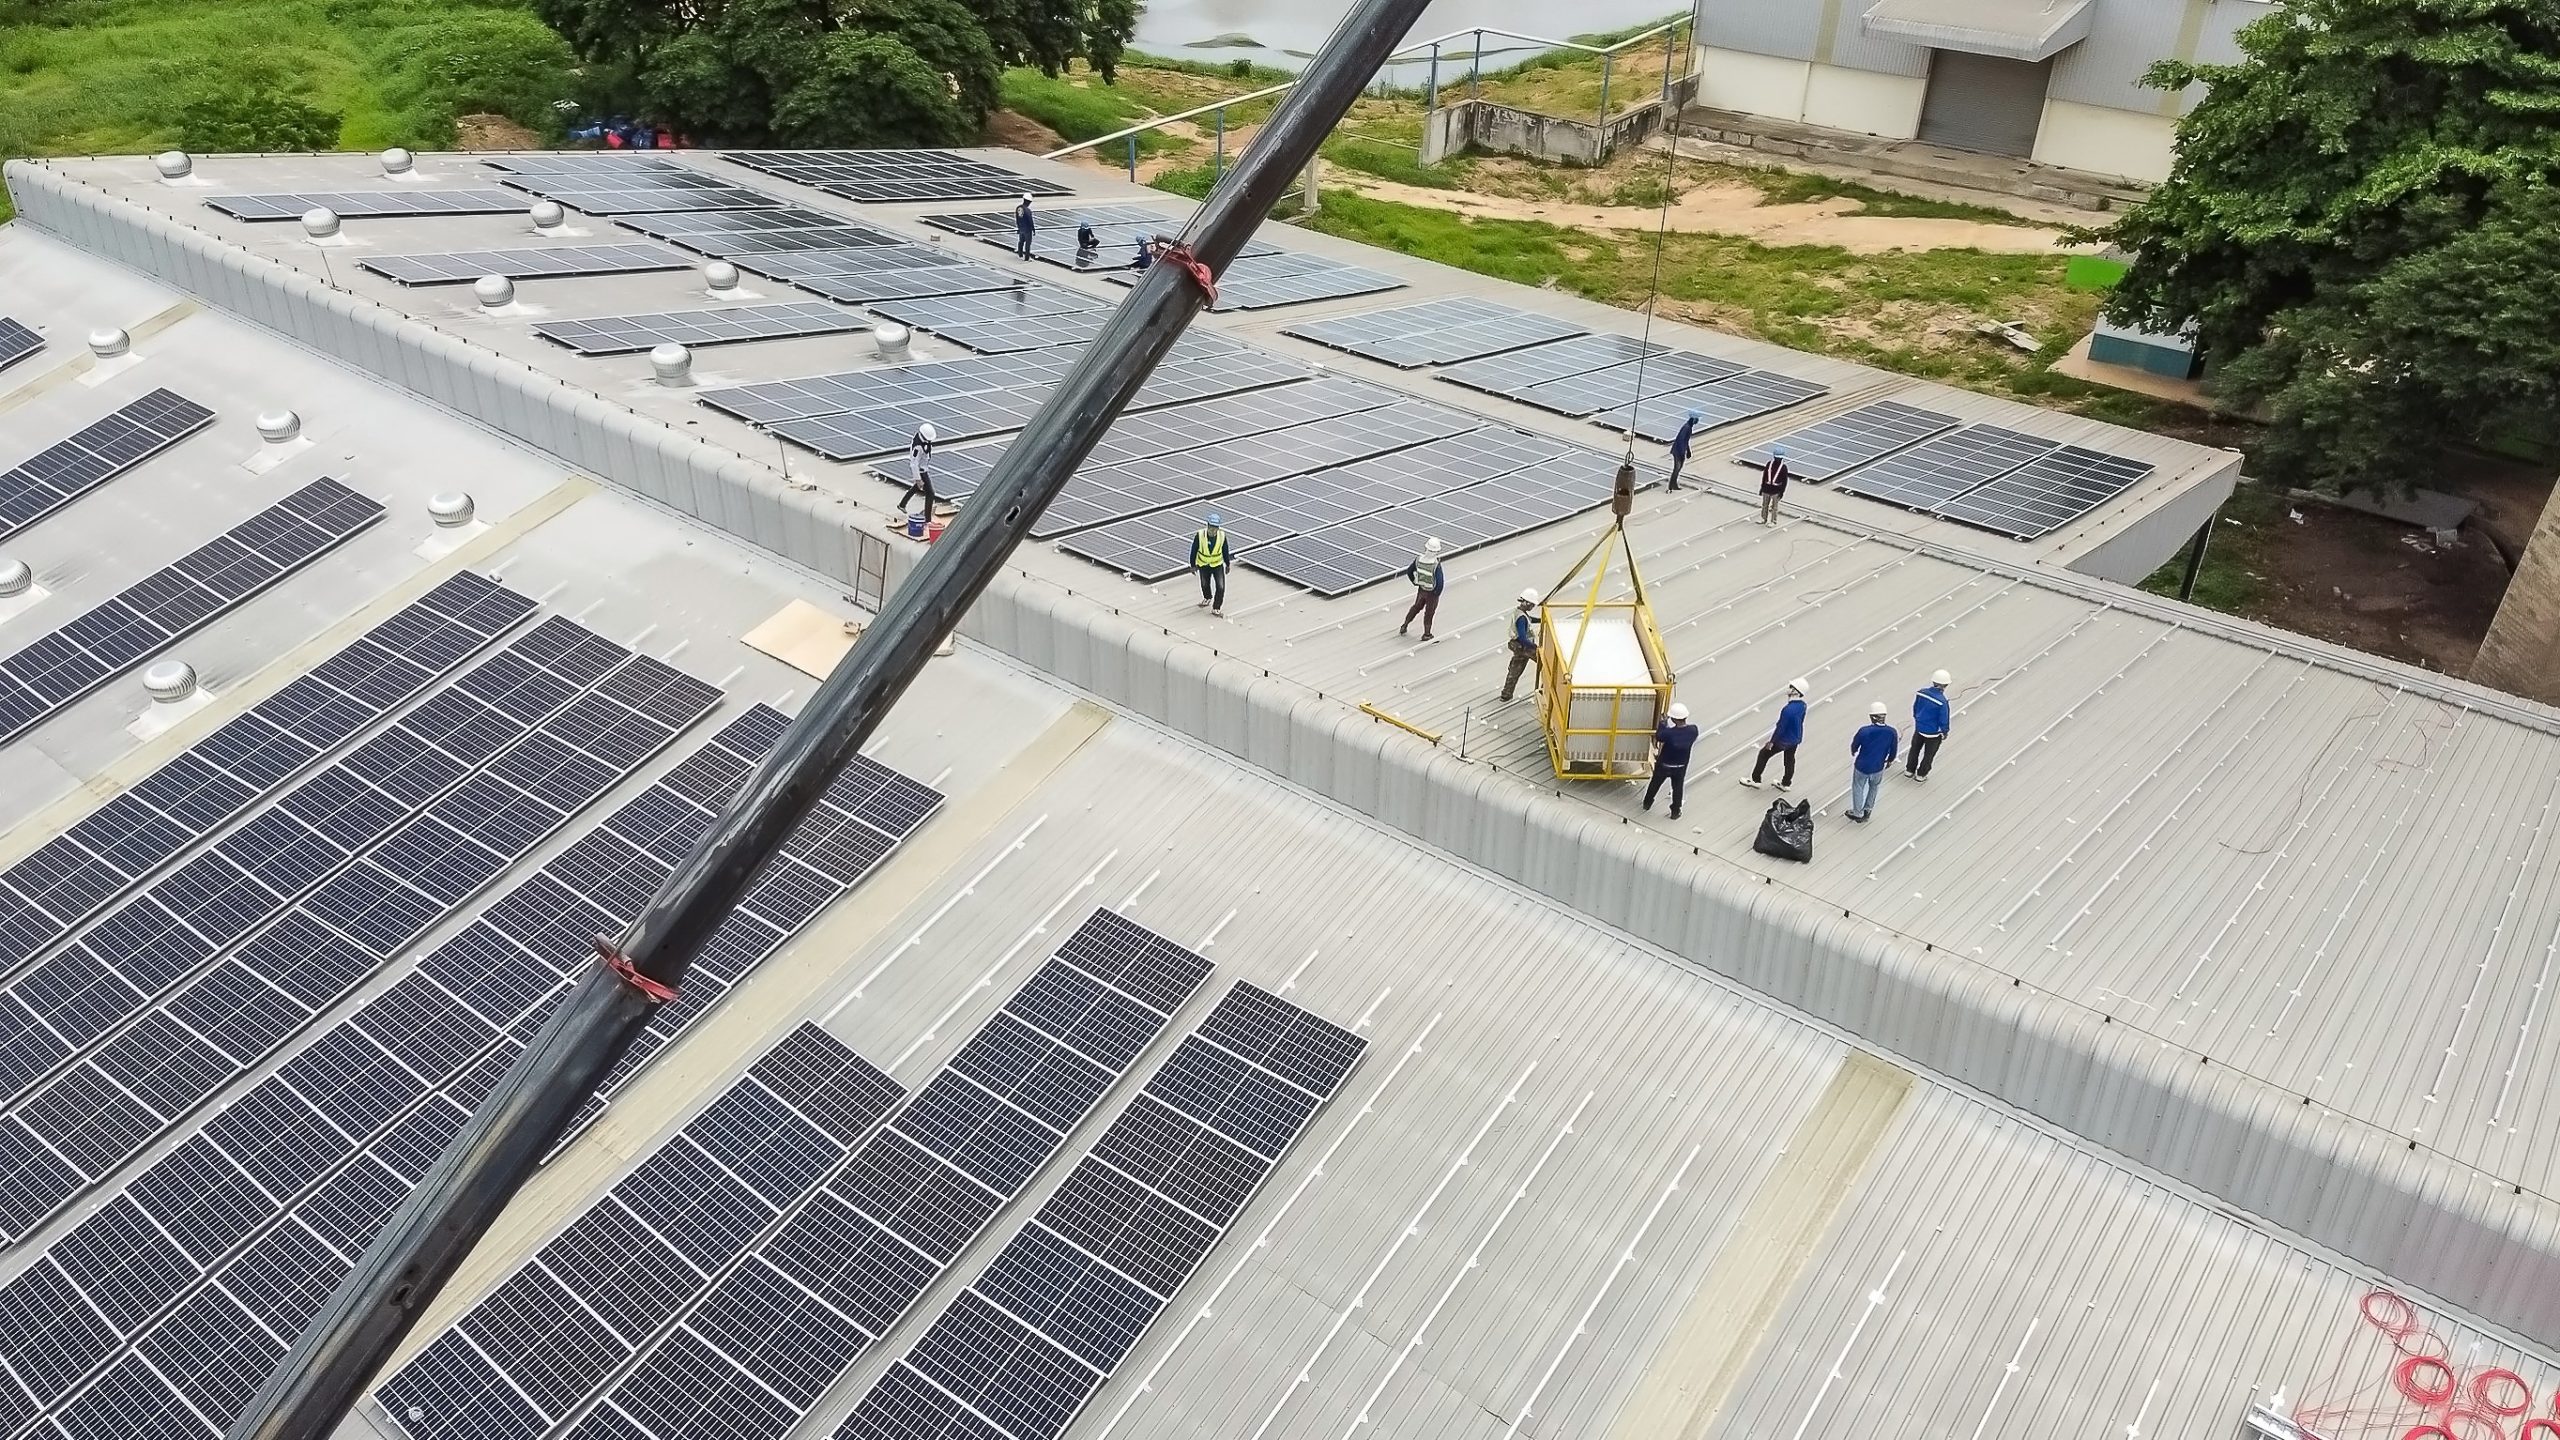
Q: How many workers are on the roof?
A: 13